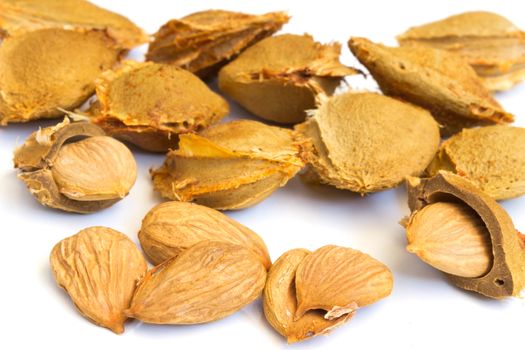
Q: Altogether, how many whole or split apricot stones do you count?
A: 12